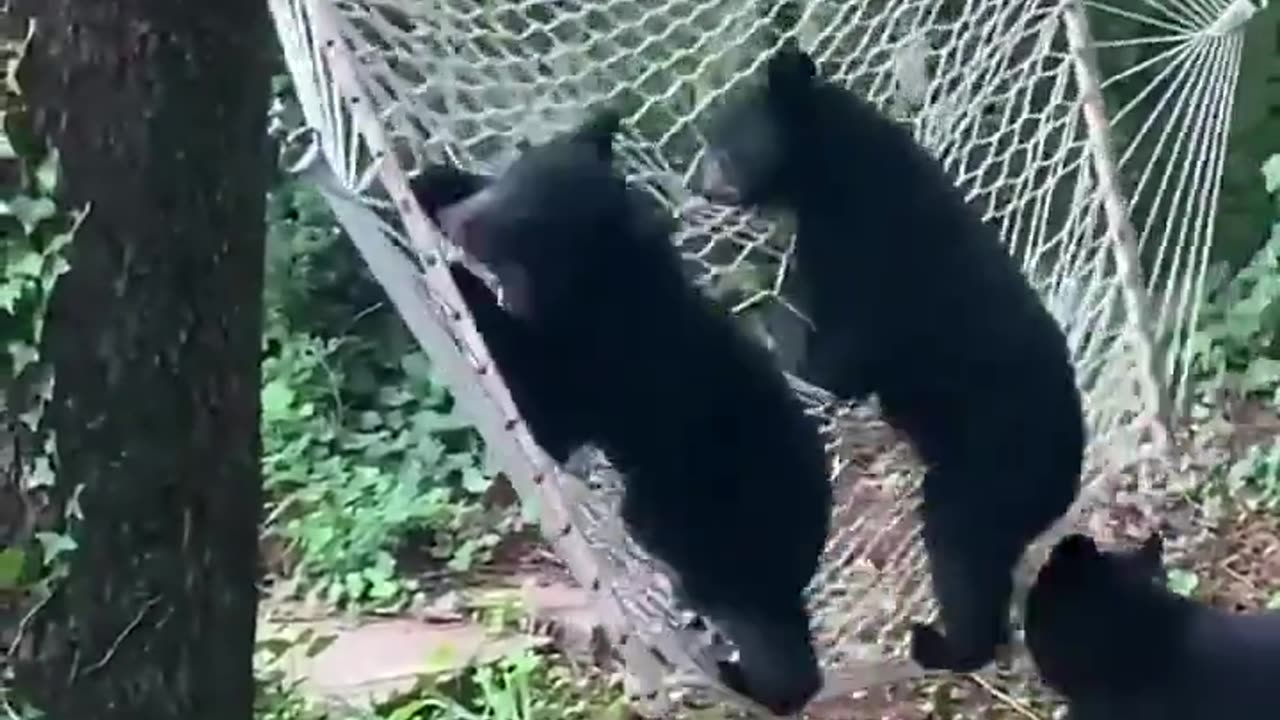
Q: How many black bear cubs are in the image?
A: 3